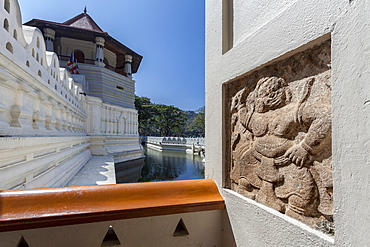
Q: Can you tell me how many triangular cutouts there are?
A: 3